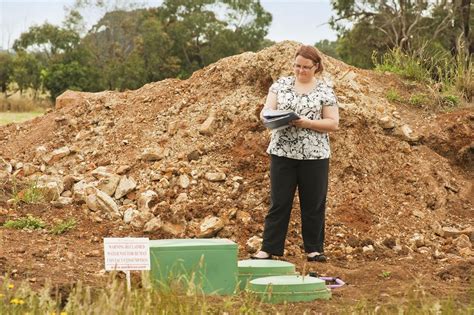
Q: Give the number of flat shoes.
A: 2